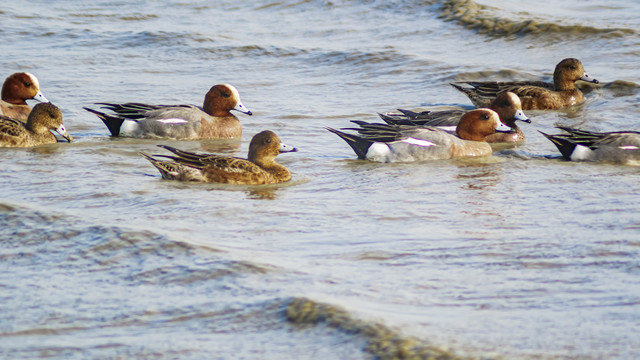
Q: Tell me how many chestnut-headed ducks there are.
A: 4